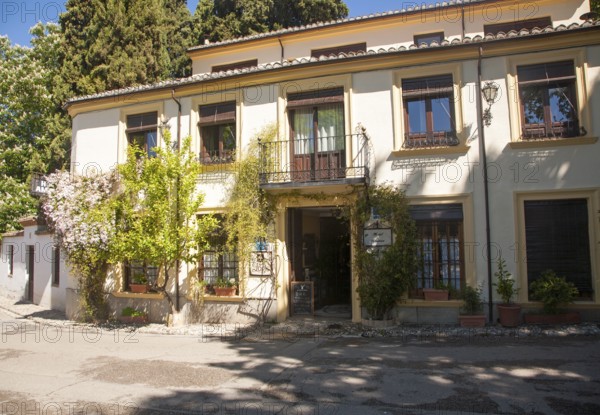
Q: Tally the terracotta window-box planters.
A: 3